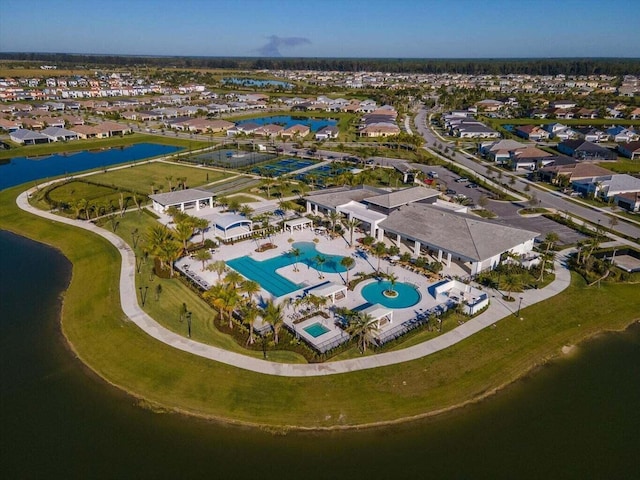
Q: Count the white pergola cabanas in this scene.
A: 3